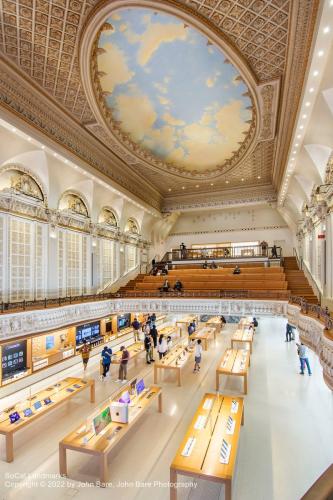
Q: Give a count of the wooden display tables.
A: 12